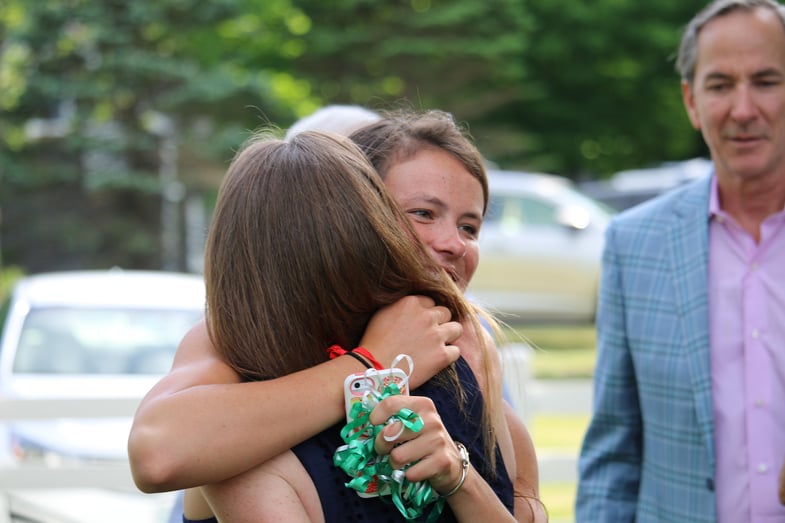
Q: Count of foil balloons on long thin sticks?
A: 0